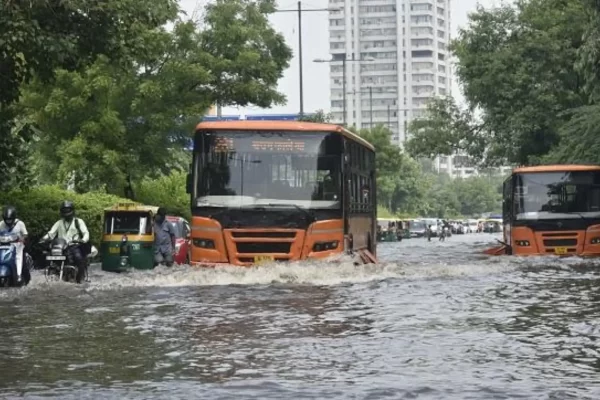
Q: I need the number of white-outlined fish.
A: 0